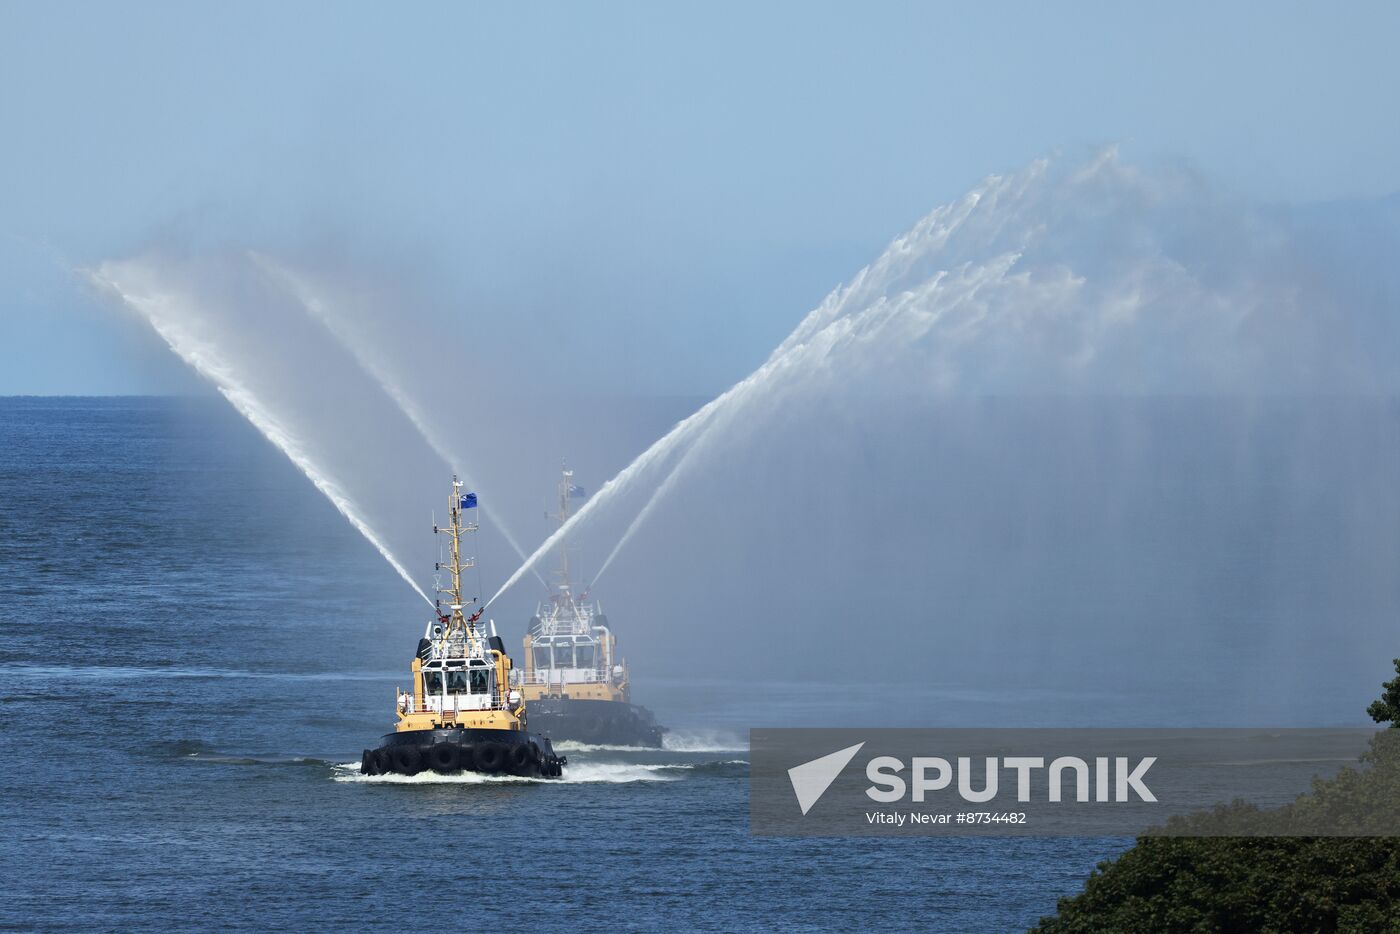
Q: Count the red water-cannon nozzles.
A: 4